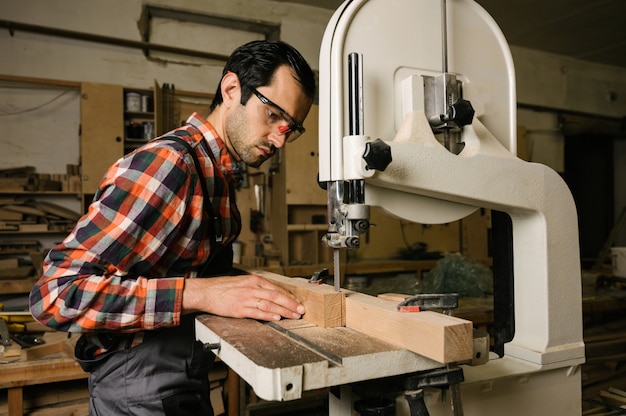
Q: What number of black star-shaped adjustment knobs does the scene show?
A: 2